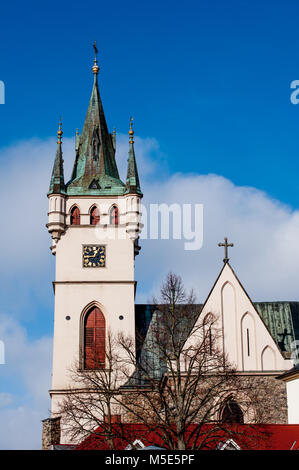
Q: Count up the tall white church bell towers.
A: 1